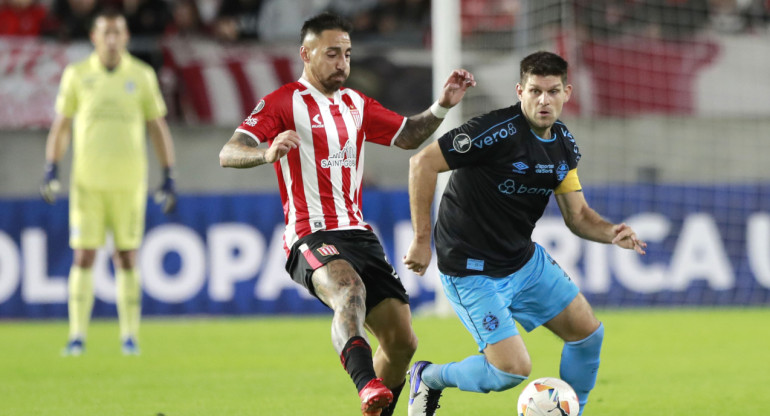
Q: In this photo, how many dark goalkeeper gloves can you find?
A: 2